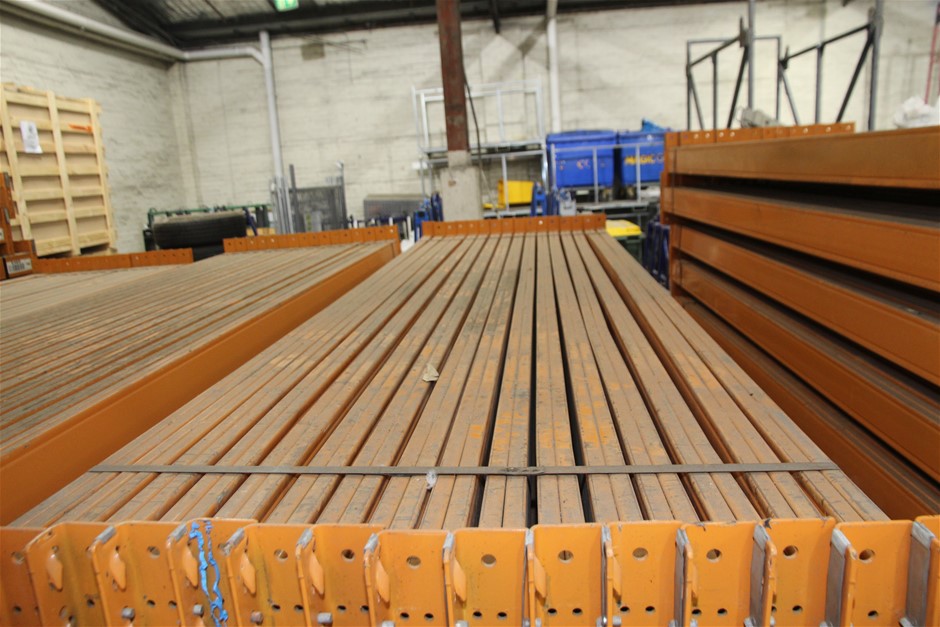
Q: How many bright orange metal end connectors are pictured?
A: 14